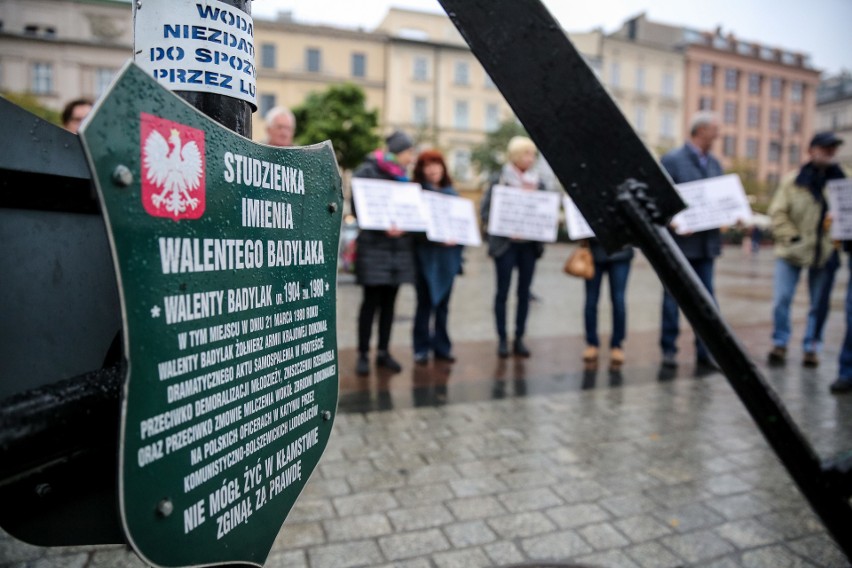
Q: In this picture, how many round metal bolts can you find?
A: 4